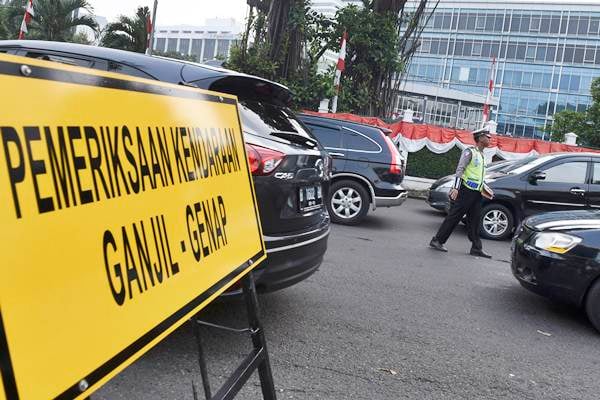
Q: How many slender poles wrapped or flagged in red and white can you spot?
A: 4